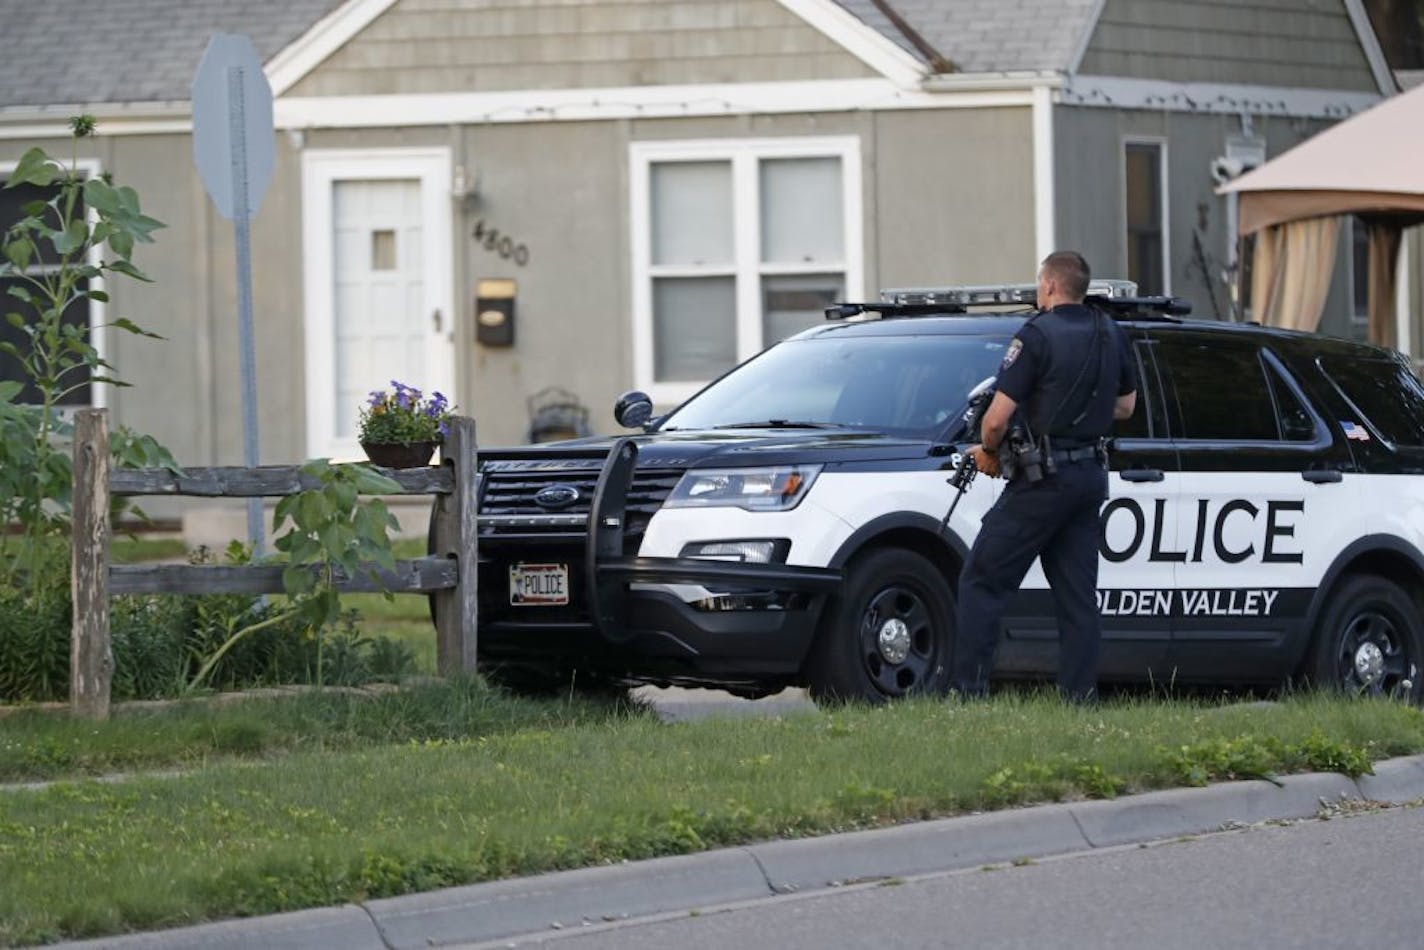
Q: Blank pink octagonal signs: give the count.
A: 0